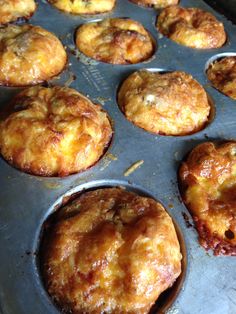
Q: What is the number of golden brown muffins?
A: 11